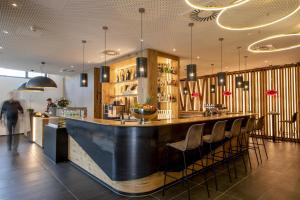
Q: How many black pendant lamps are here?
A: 11